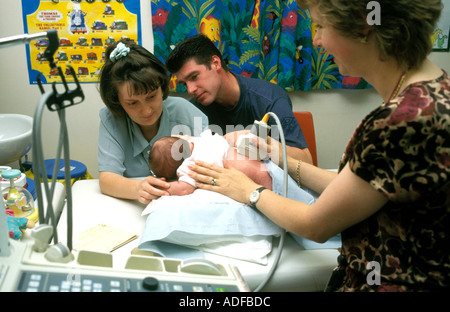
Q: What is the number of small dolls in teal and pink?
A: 1